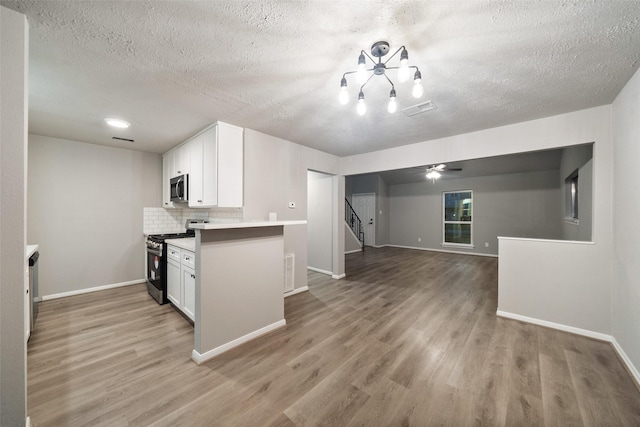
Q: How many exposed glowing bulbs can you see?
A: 6